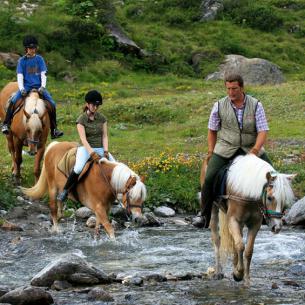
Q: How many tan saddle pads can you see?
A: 1